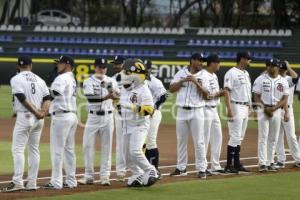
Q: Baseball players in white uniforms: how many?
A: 10